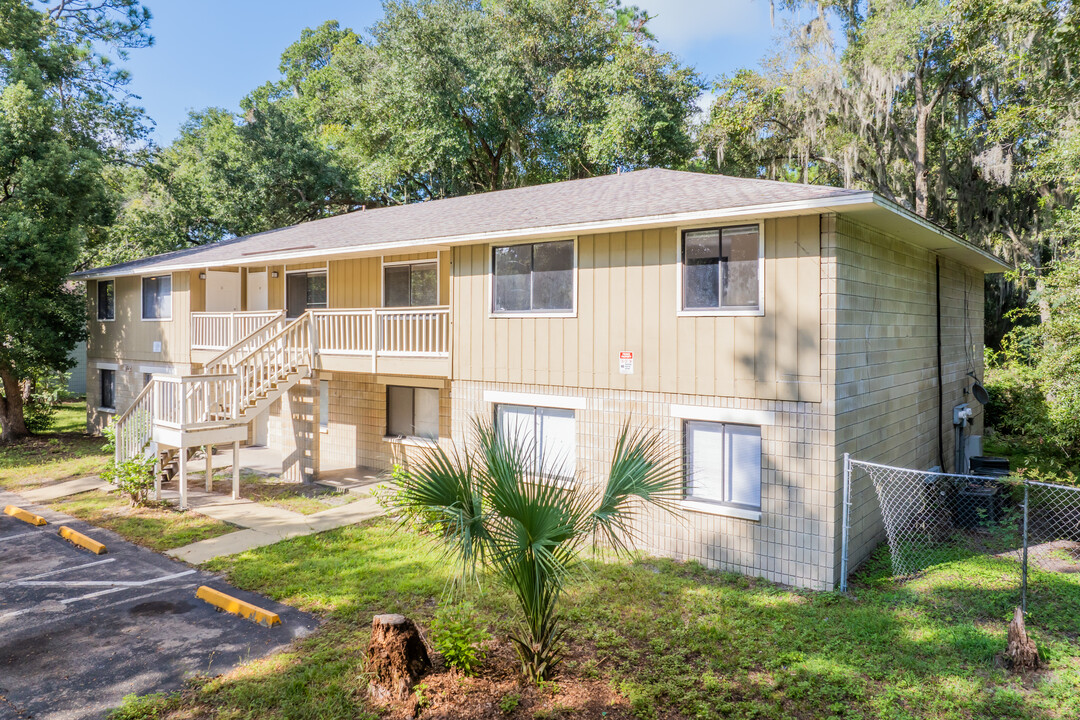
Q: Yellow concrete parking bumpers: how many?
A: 3